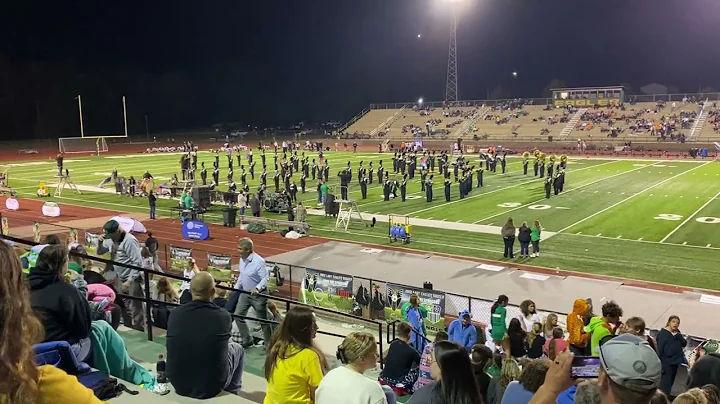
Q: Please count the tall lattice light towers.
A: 1